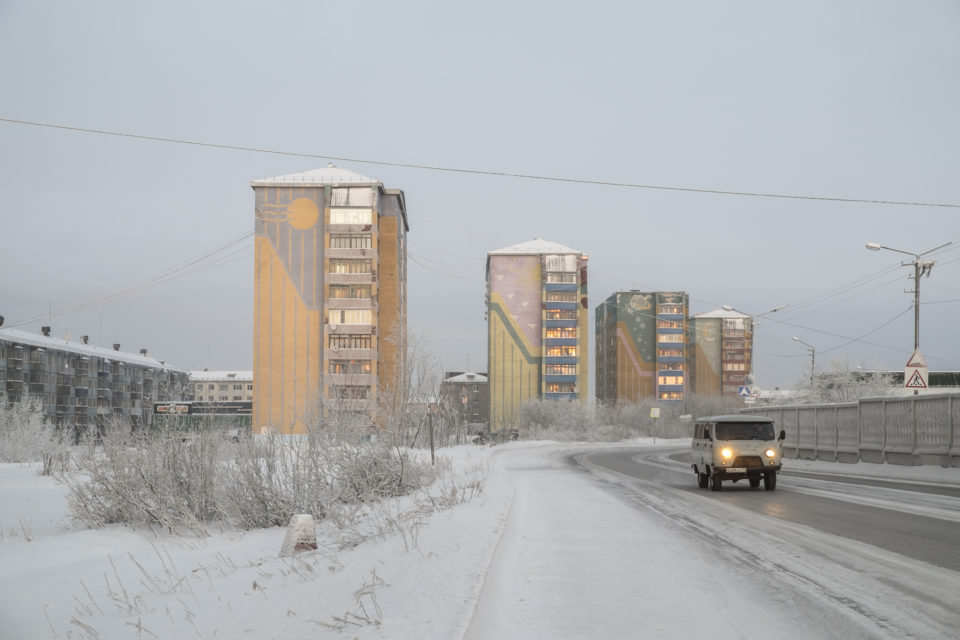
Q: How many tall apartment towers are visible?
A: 4